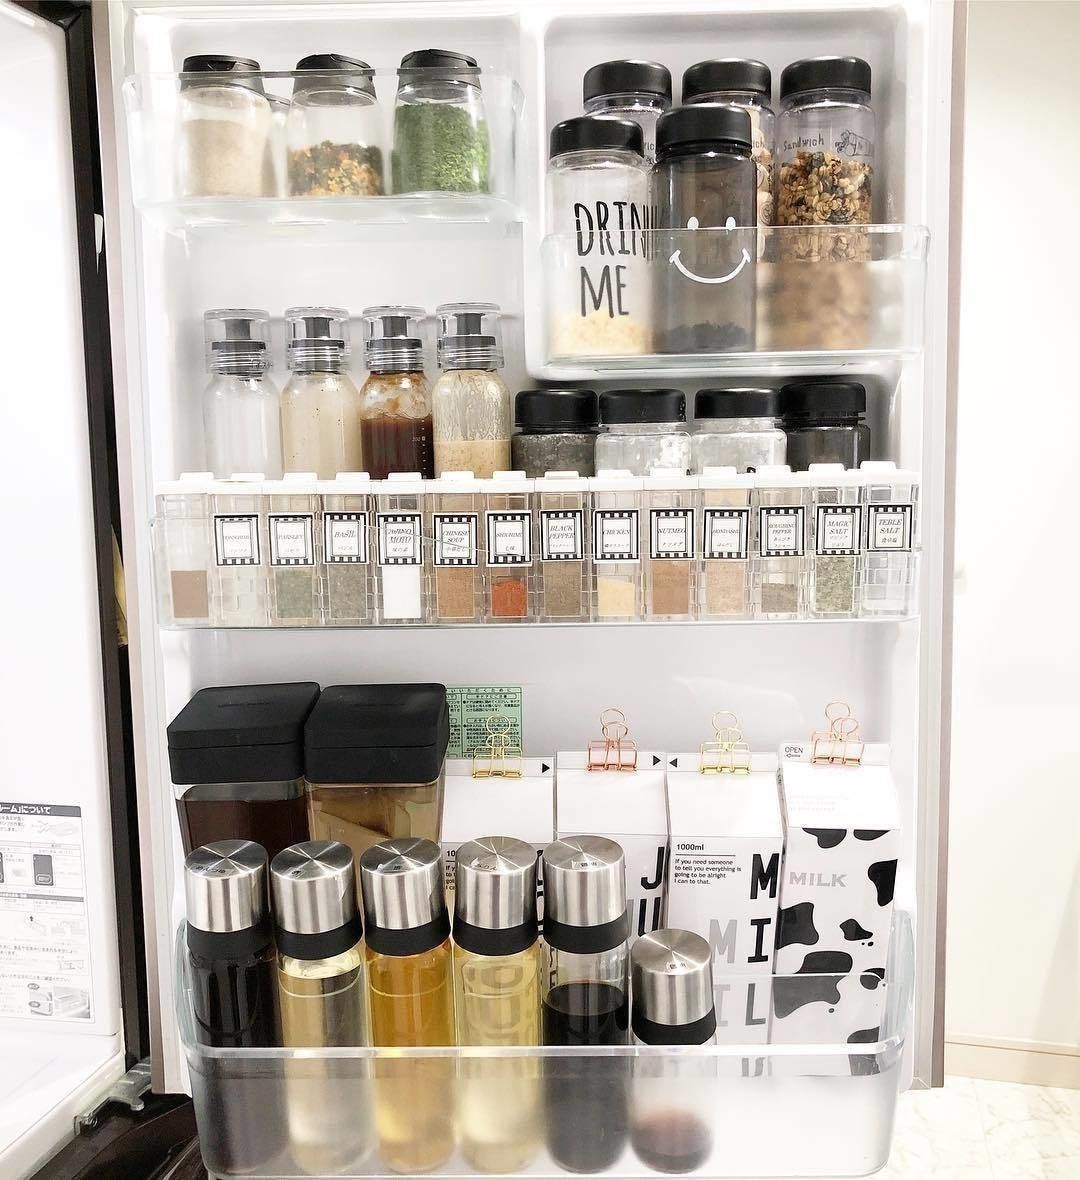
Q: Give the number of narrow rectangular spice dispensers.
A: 14